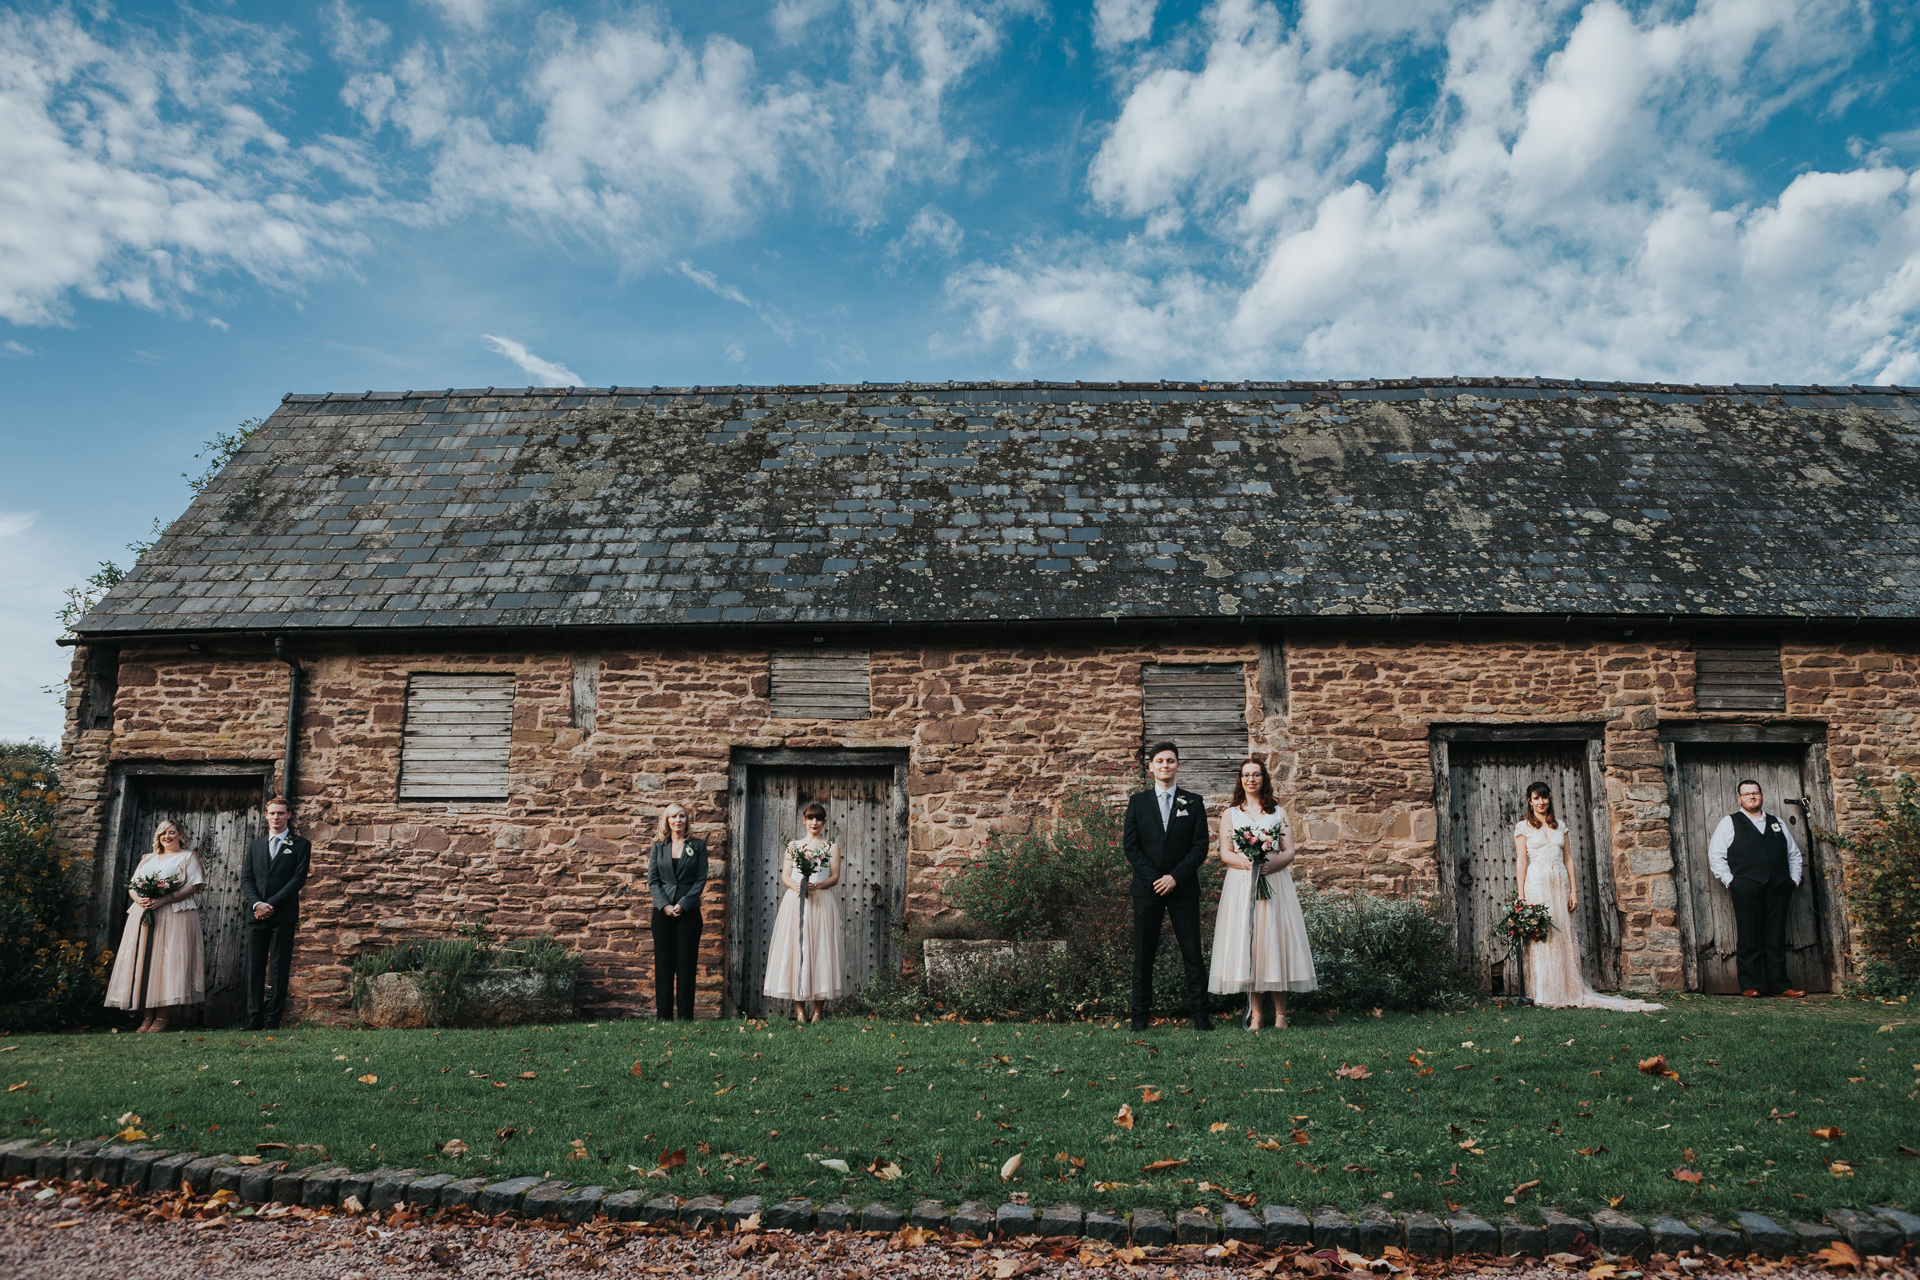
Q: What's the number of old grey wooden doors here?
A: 4